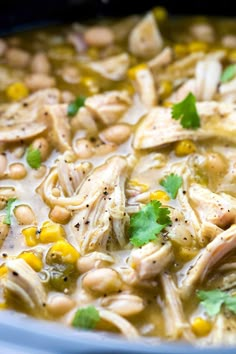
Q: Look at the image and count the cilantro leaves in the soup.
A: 9